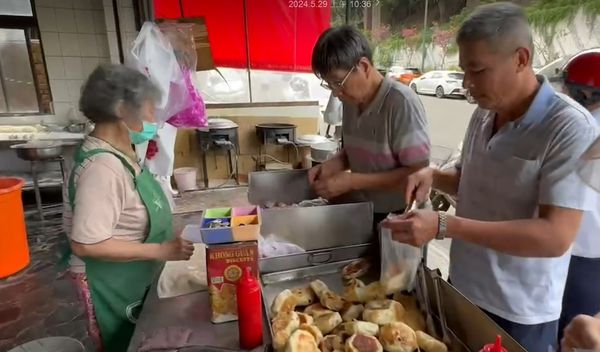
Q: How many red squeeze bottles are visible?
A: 2